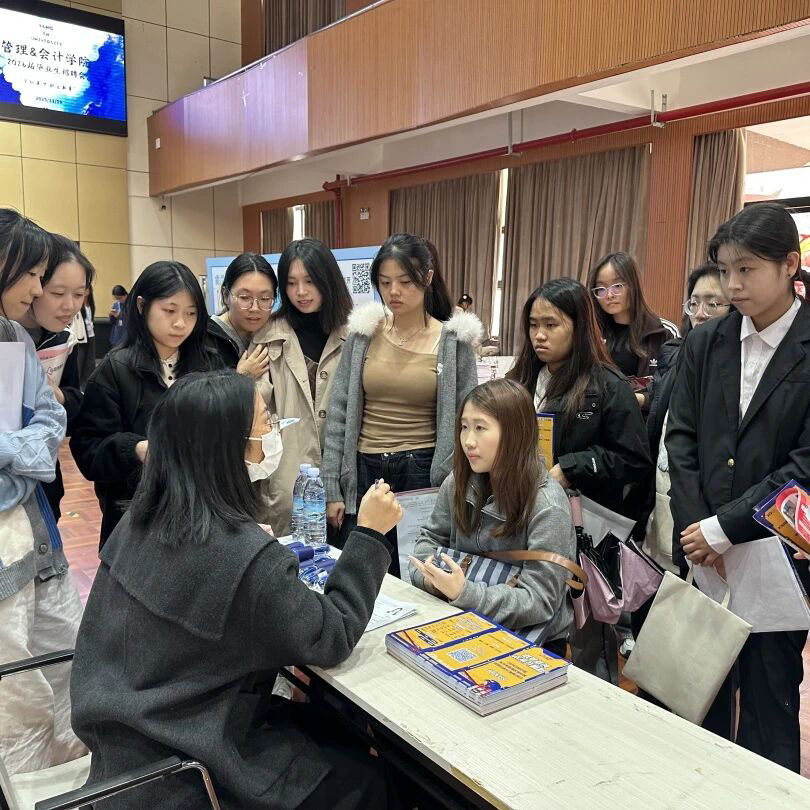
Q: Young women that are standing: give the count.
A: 10